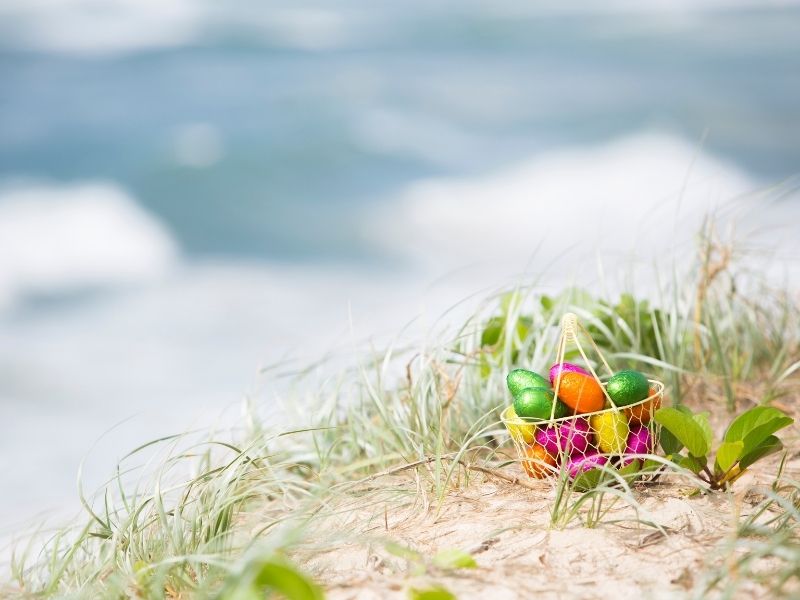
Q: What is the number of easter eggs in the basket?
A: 13